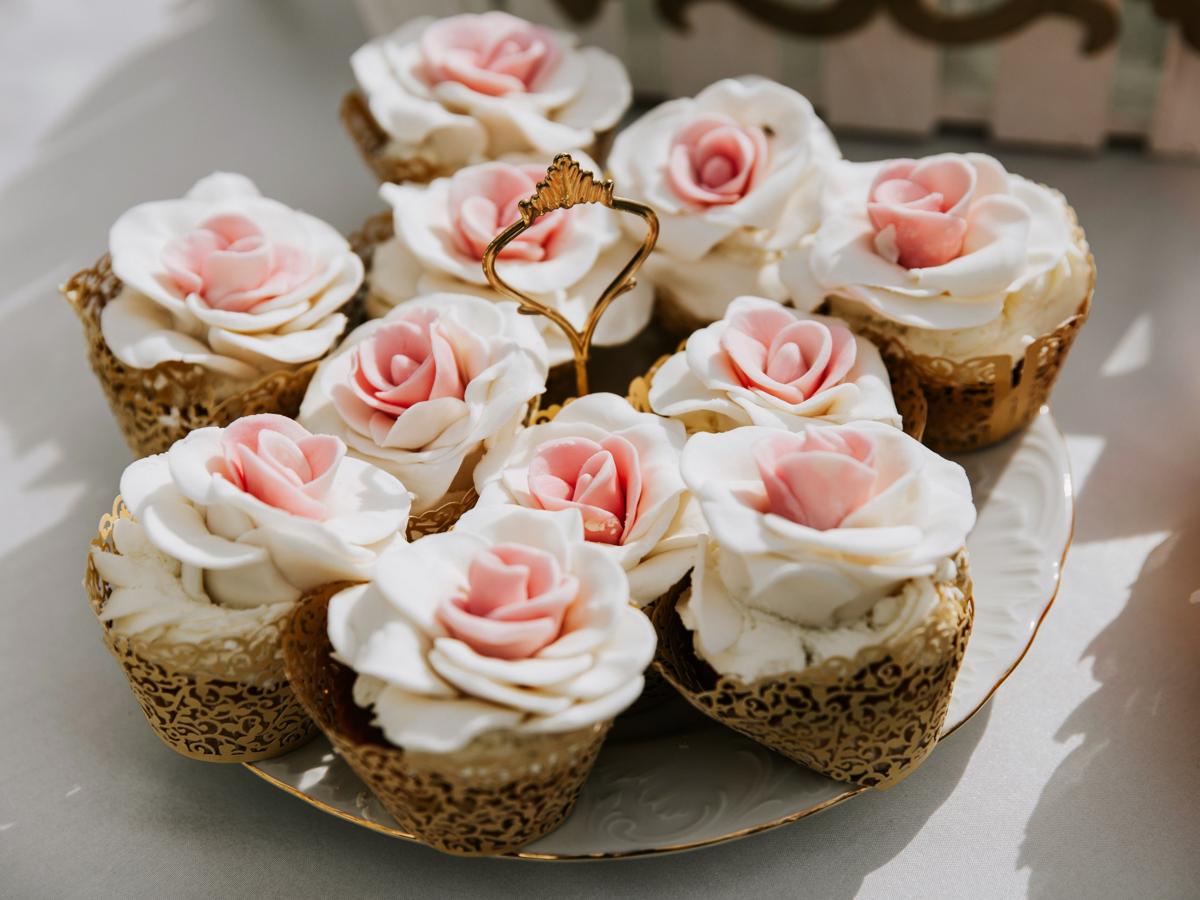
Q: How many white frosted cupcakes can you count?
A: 11